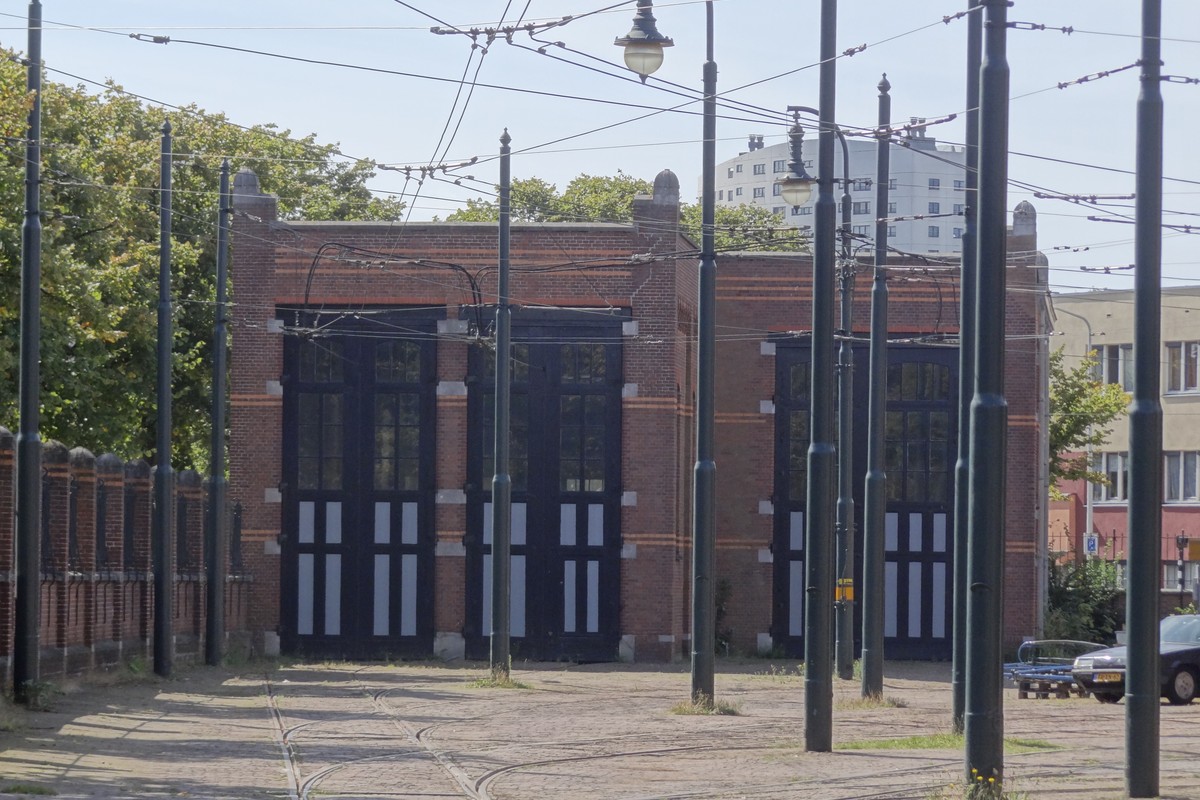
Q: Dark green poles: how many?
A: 11